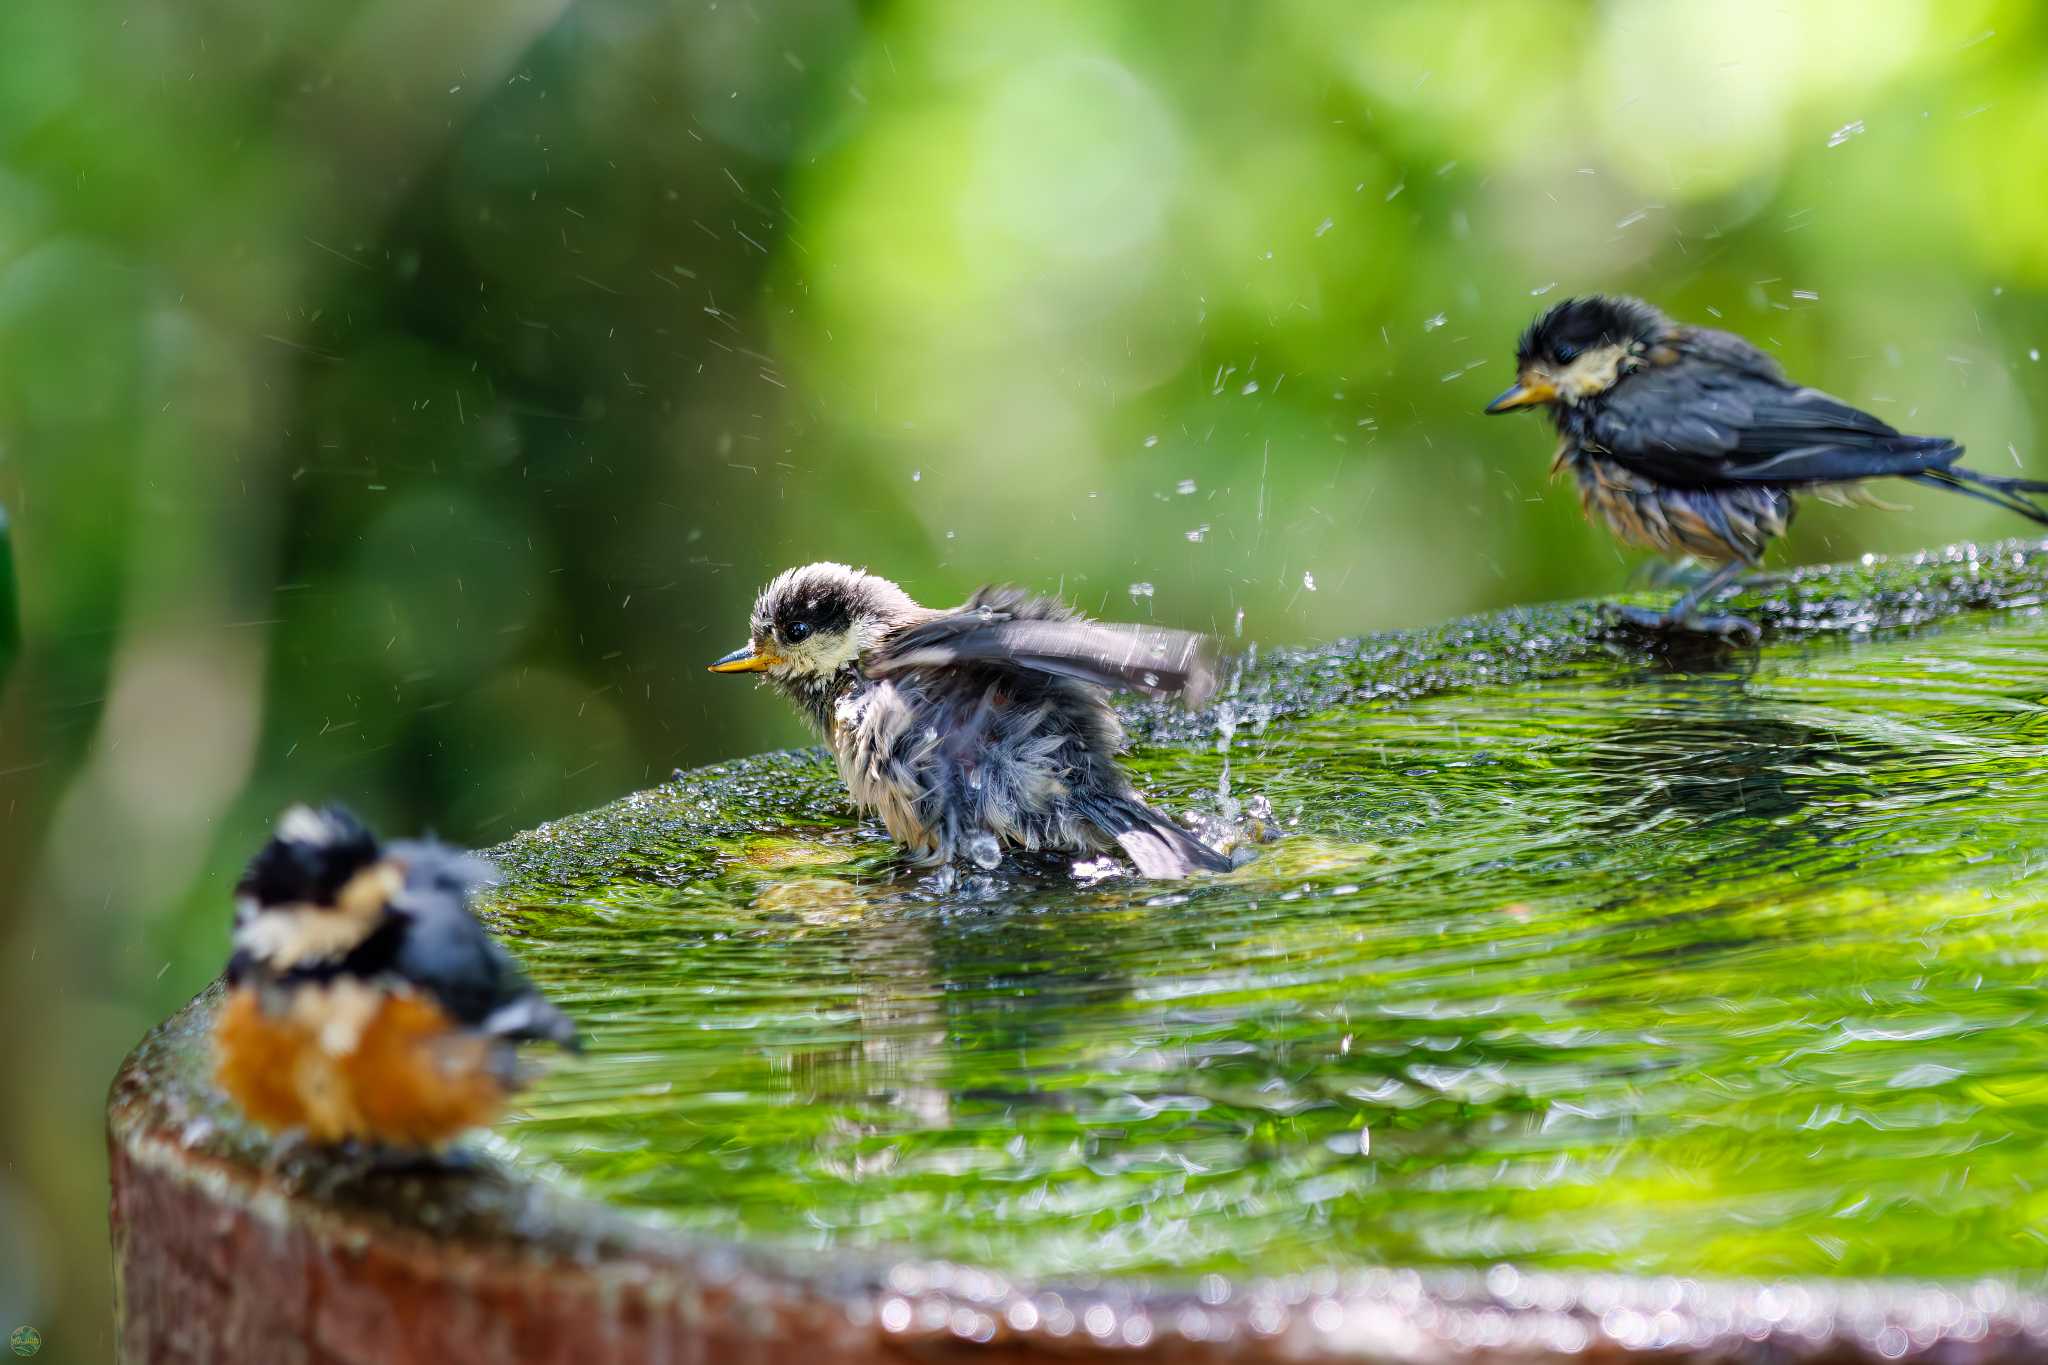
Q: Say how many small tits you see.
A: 3